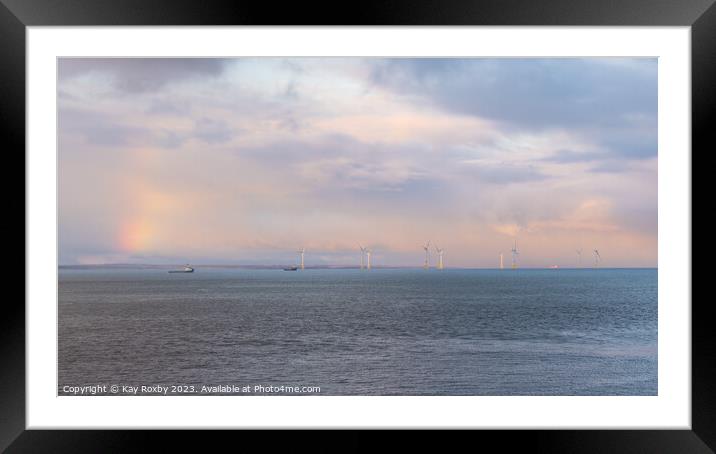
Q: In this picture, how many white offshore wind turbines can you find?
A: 9